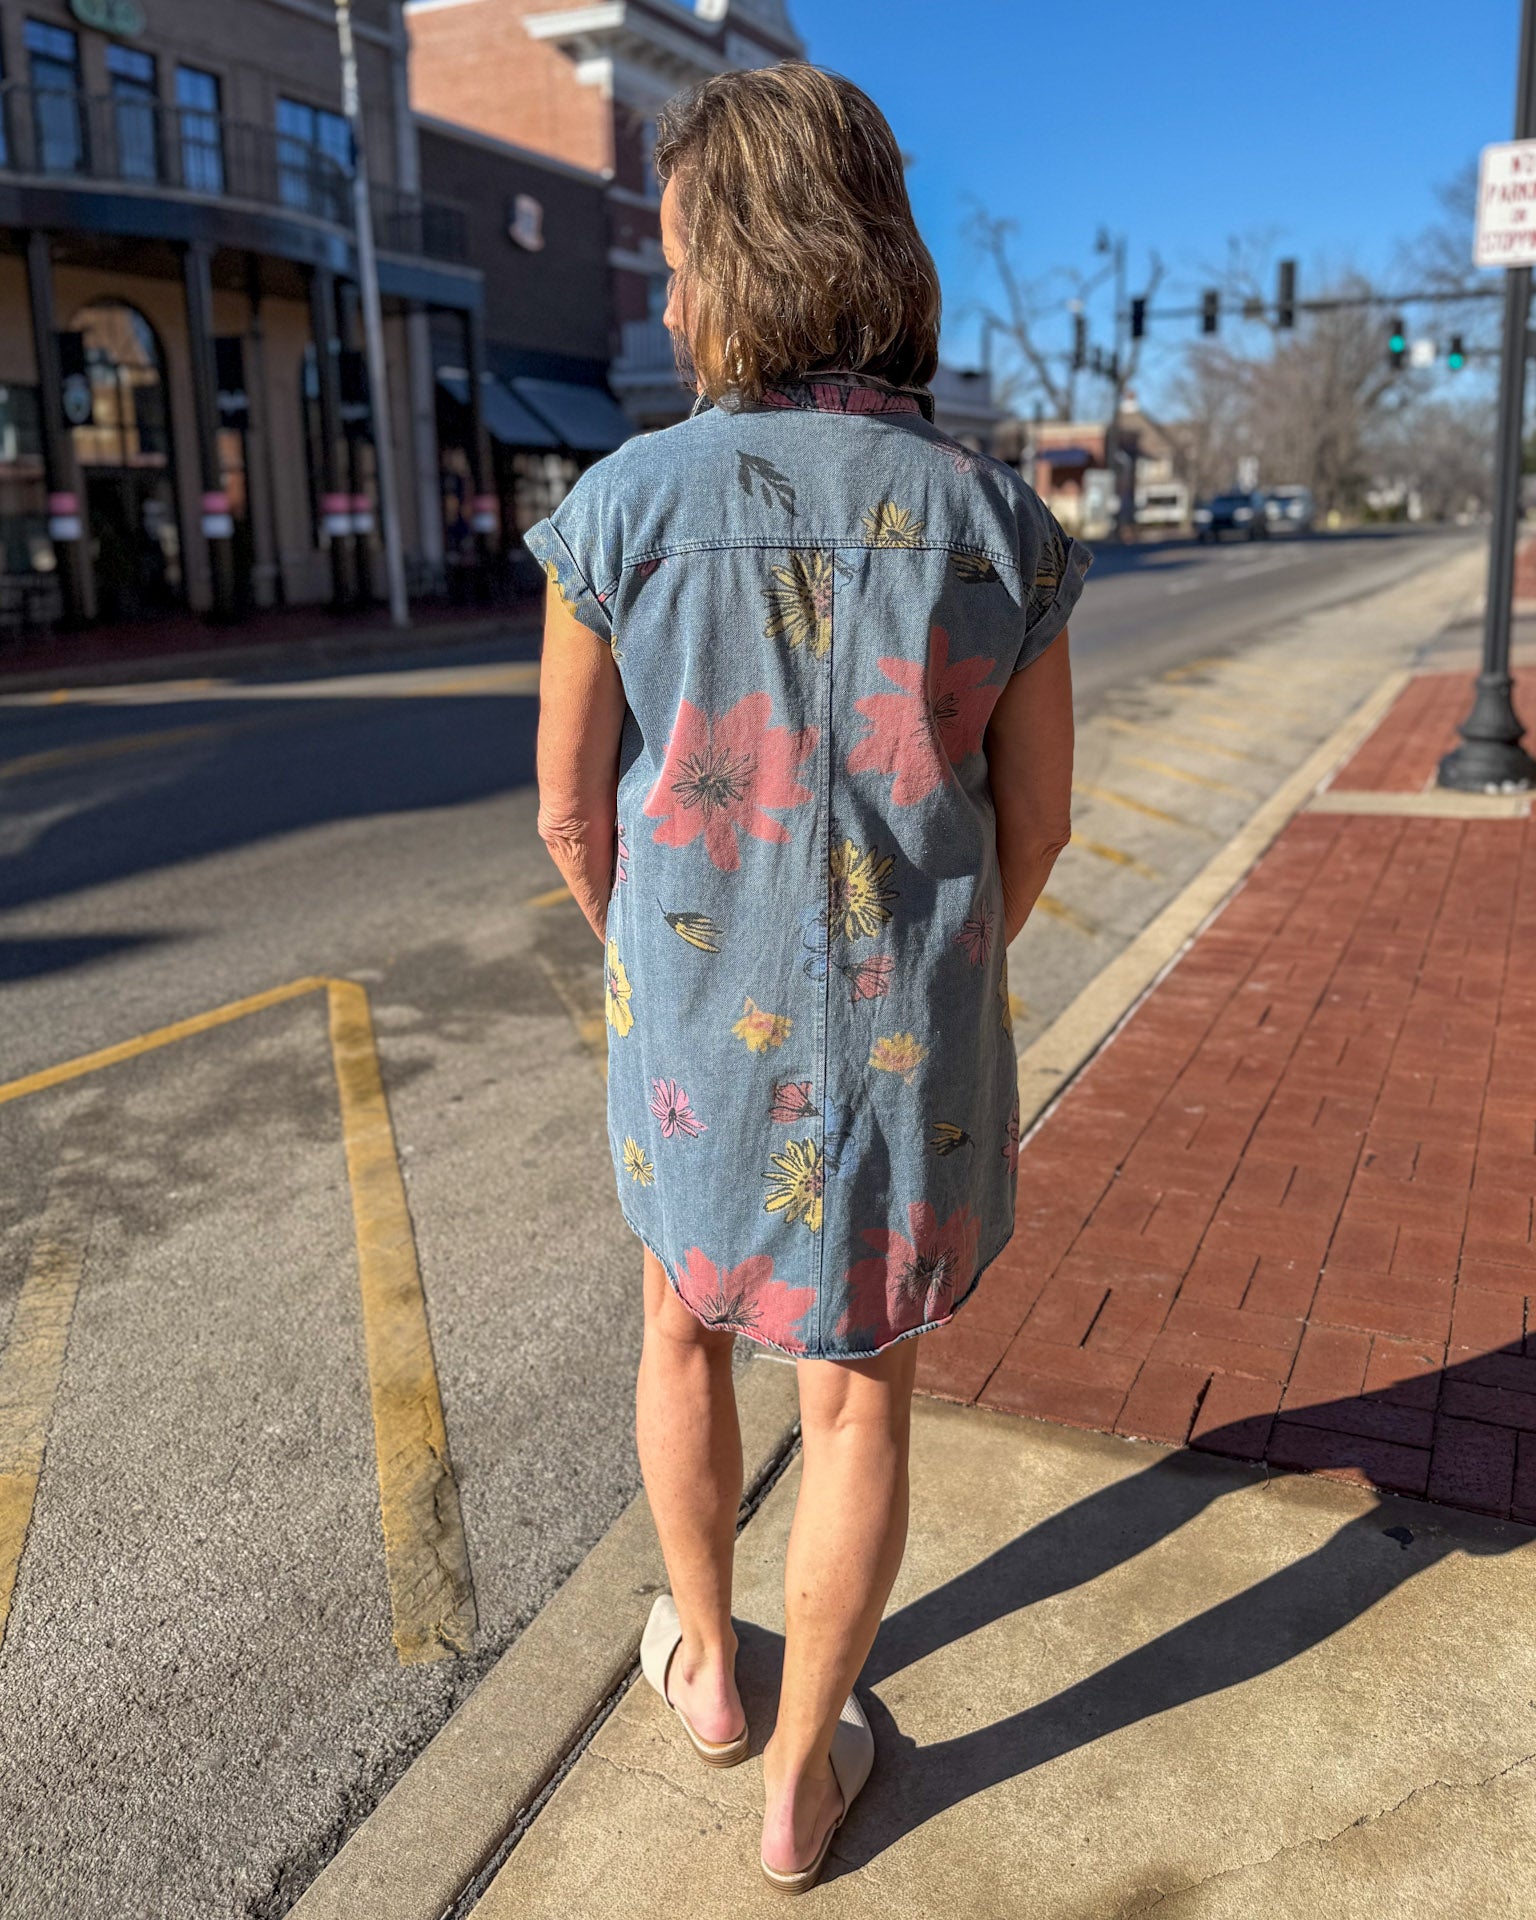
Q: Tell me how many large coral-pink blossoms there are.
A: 4